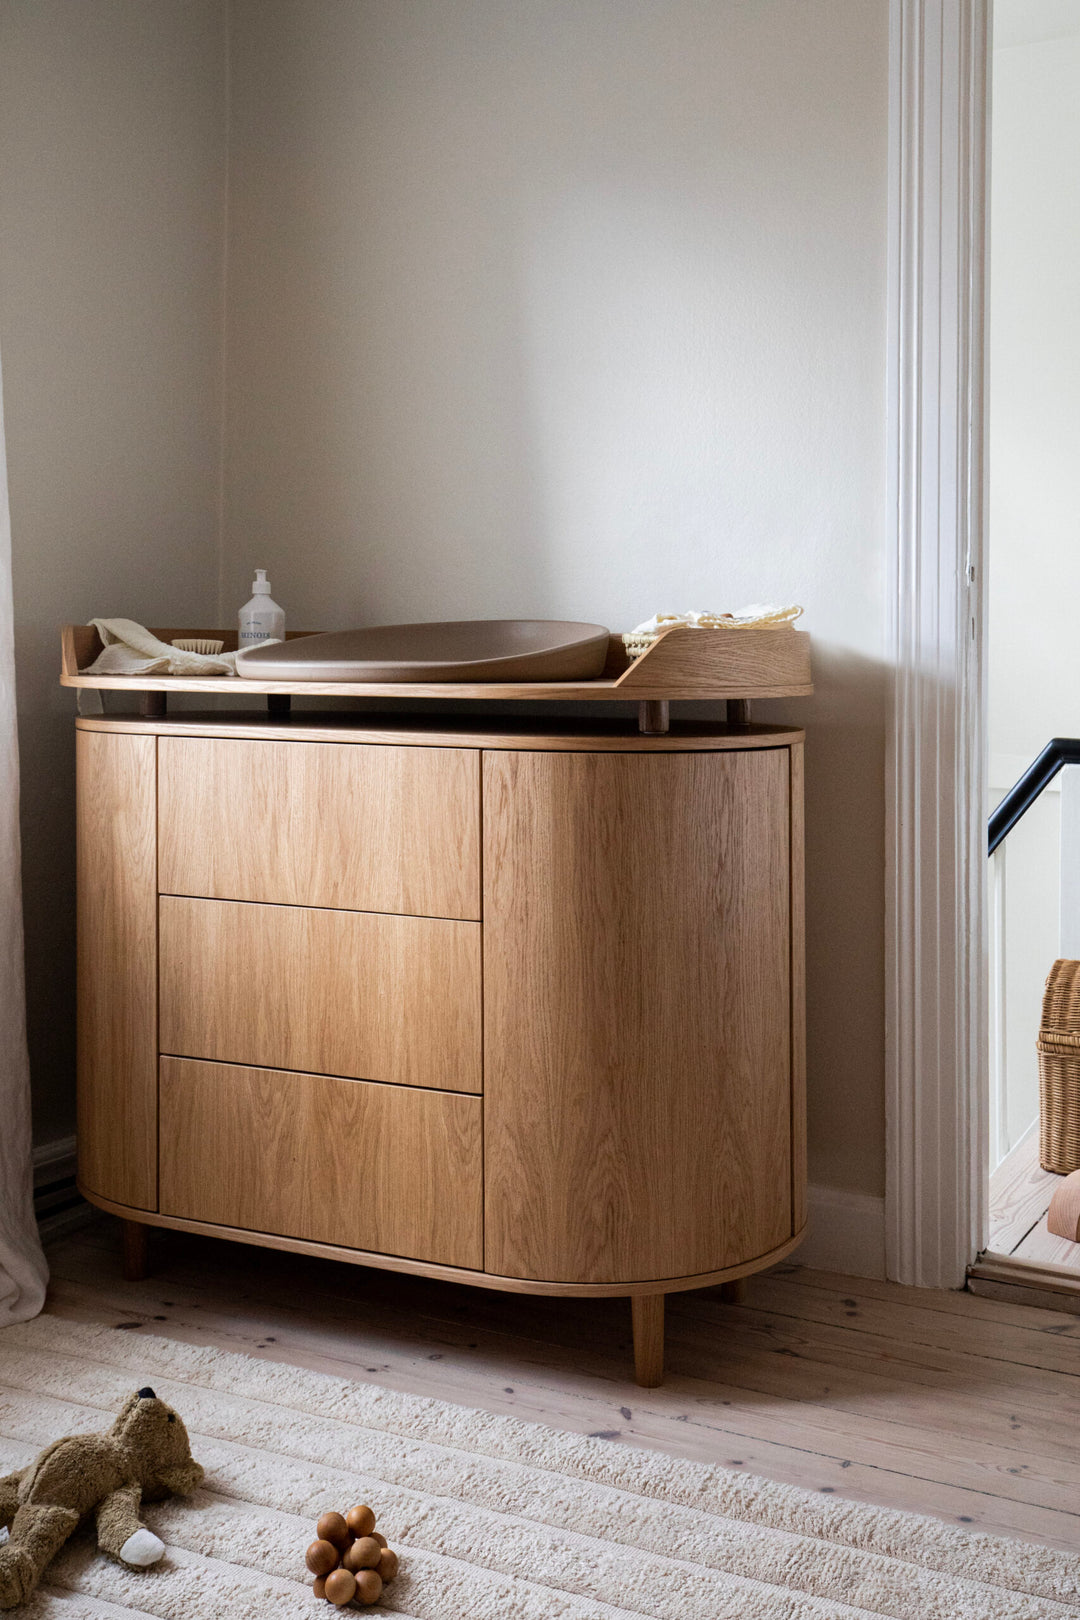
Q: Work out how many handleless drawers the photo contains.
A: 3